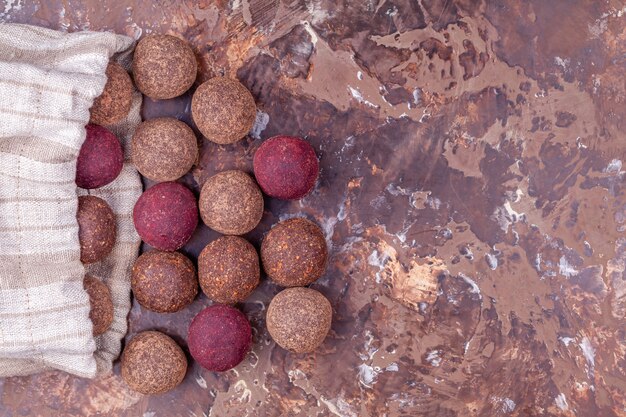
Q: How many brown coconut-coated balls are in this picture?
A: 12